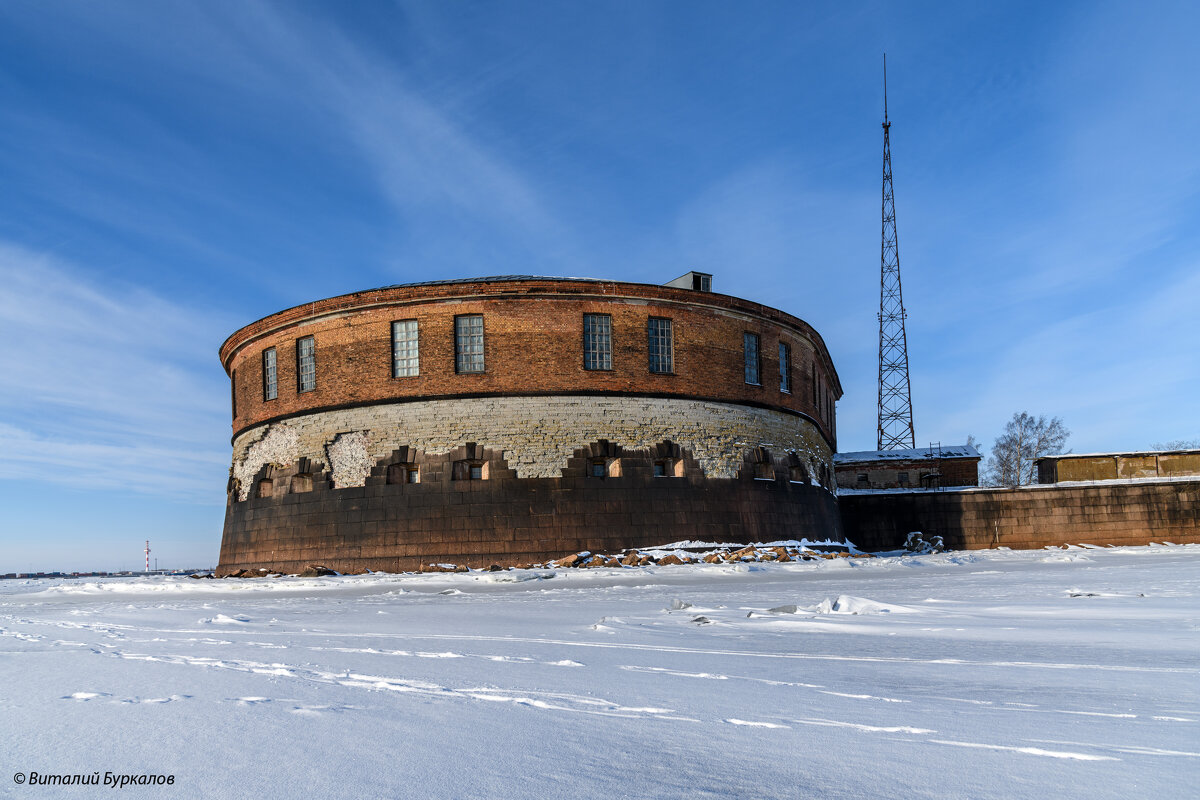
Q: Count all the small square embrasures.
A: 8